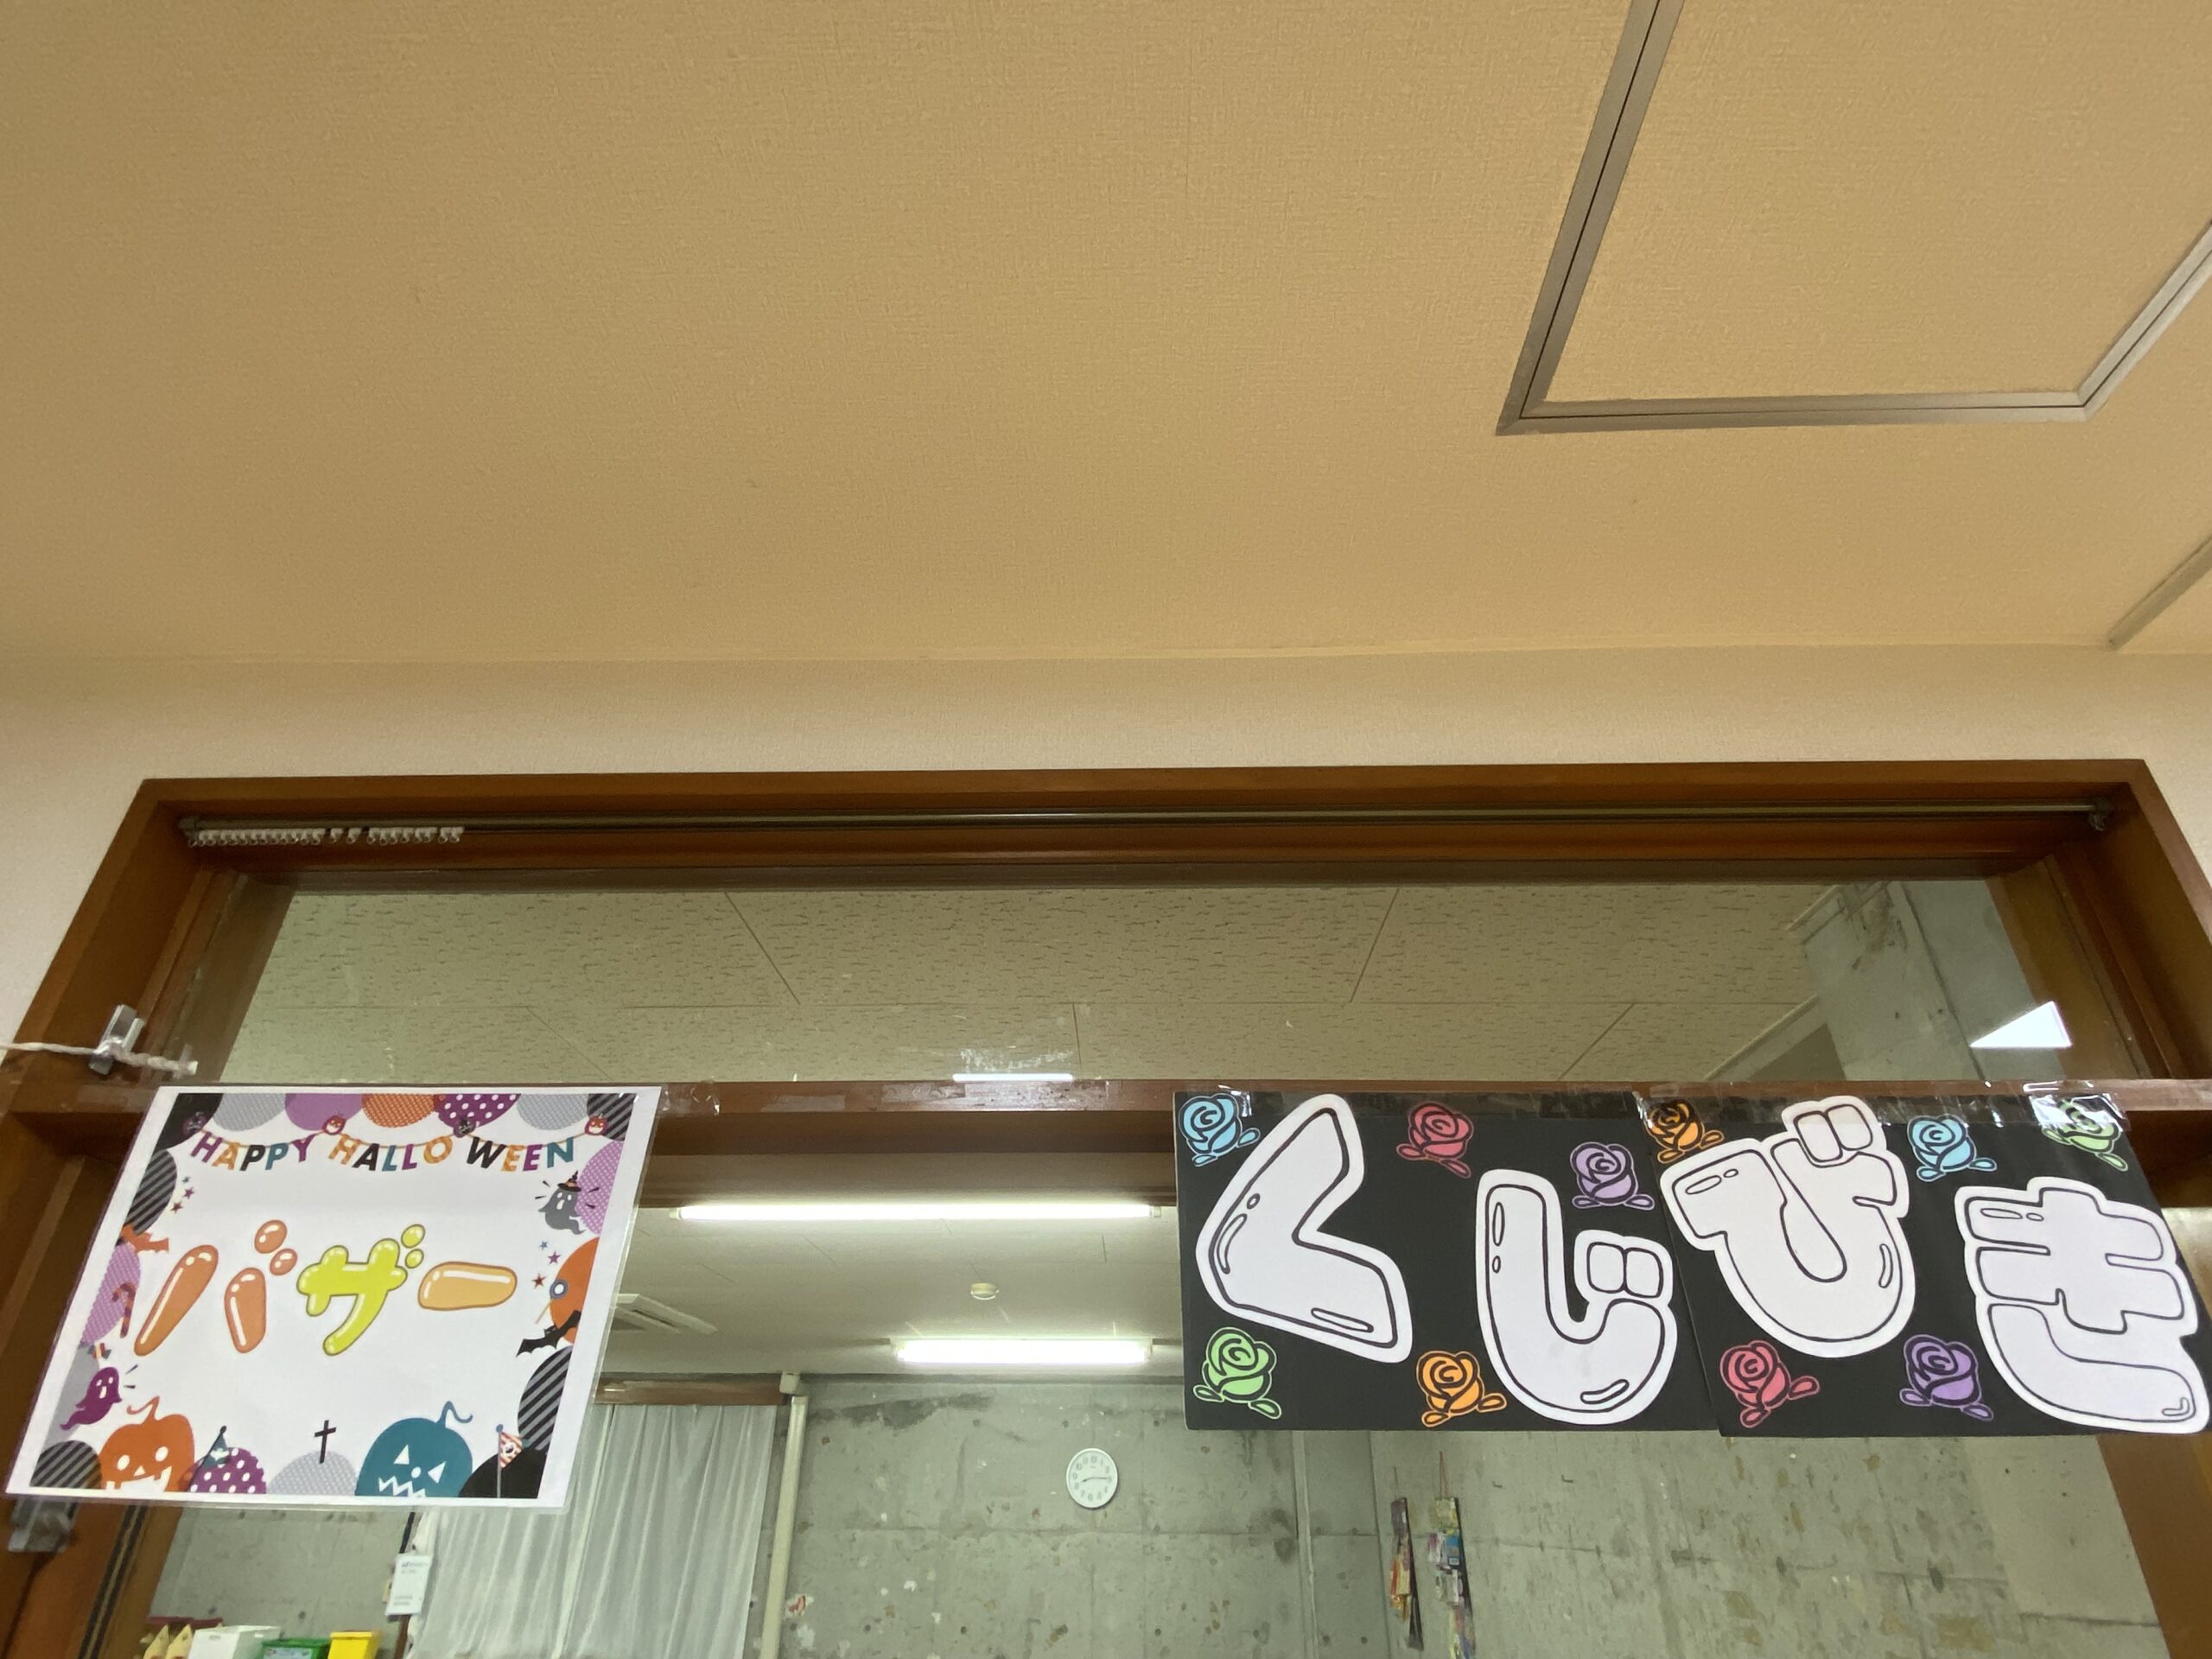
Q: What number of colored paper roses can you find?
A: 10